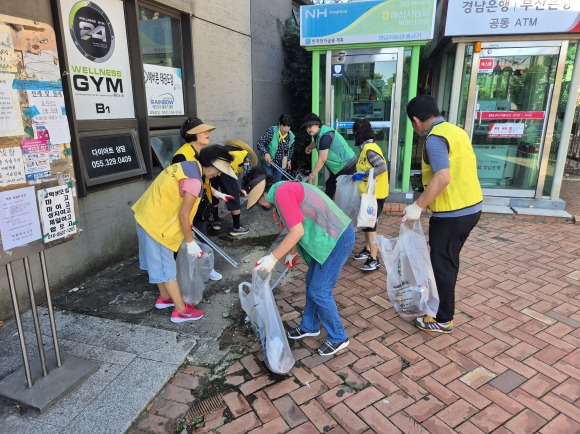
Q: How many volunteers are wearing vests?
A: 8